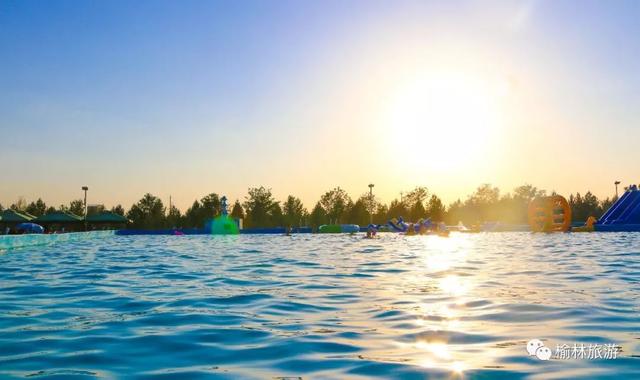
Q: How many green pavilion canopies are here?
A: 3